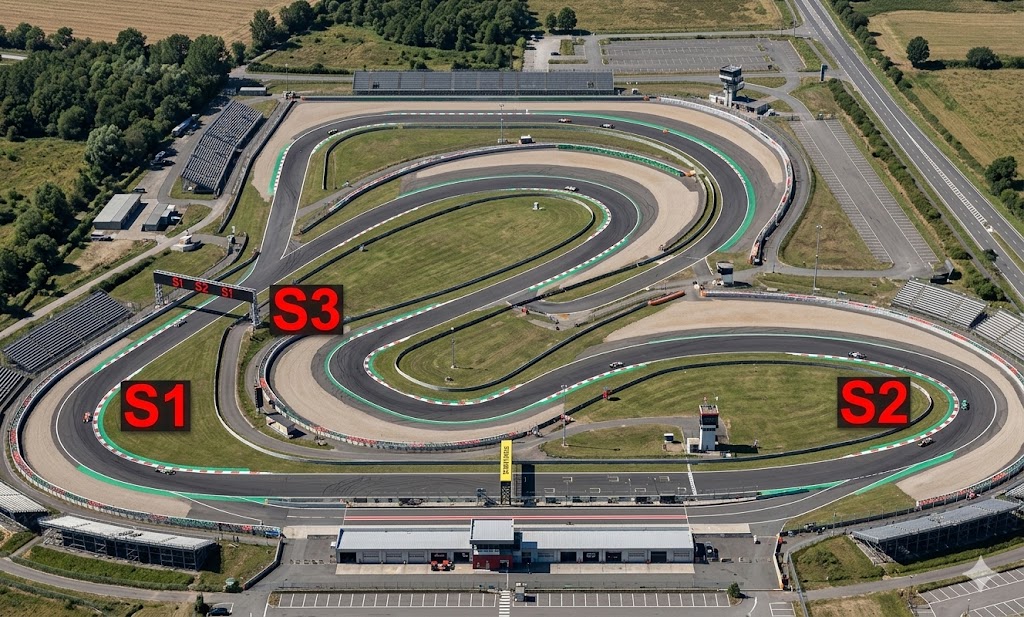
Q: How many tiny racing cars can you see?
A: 11